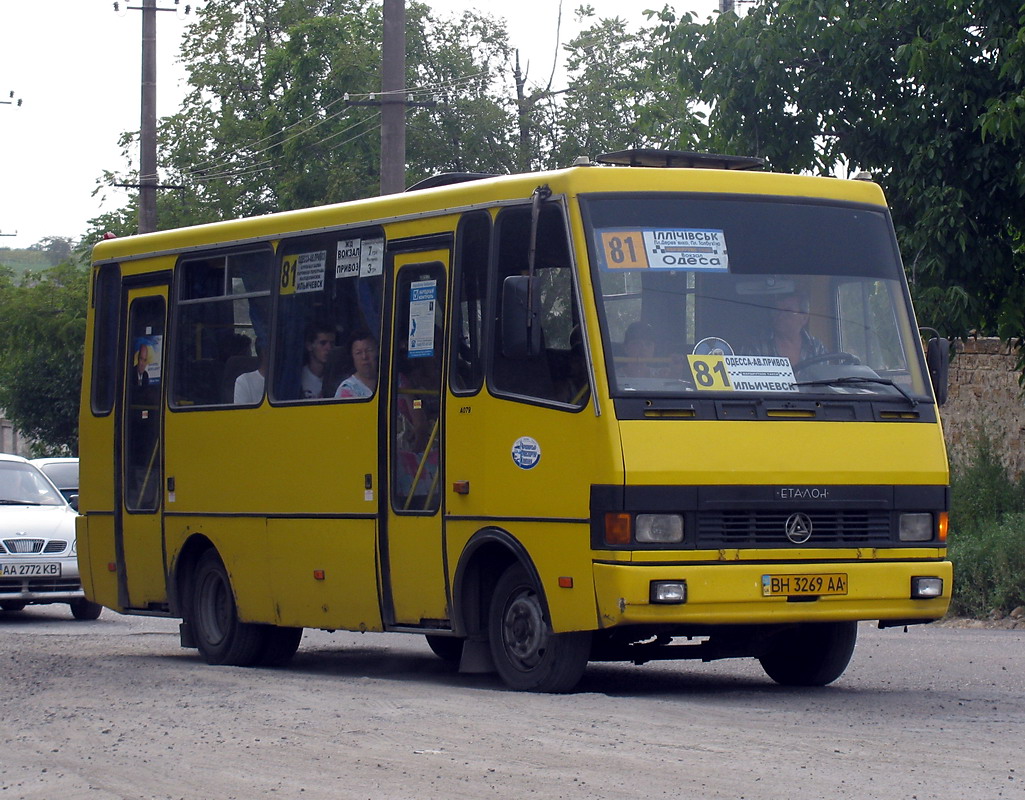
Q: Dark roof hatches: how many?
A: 2